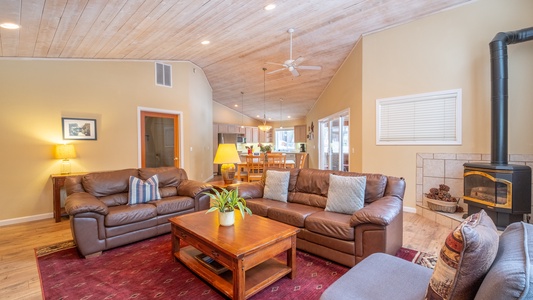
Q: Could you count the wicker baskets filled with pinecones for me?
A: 1